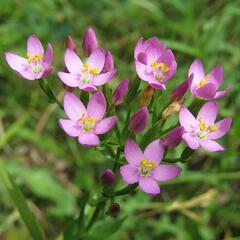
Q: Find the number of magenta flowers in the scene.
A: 7